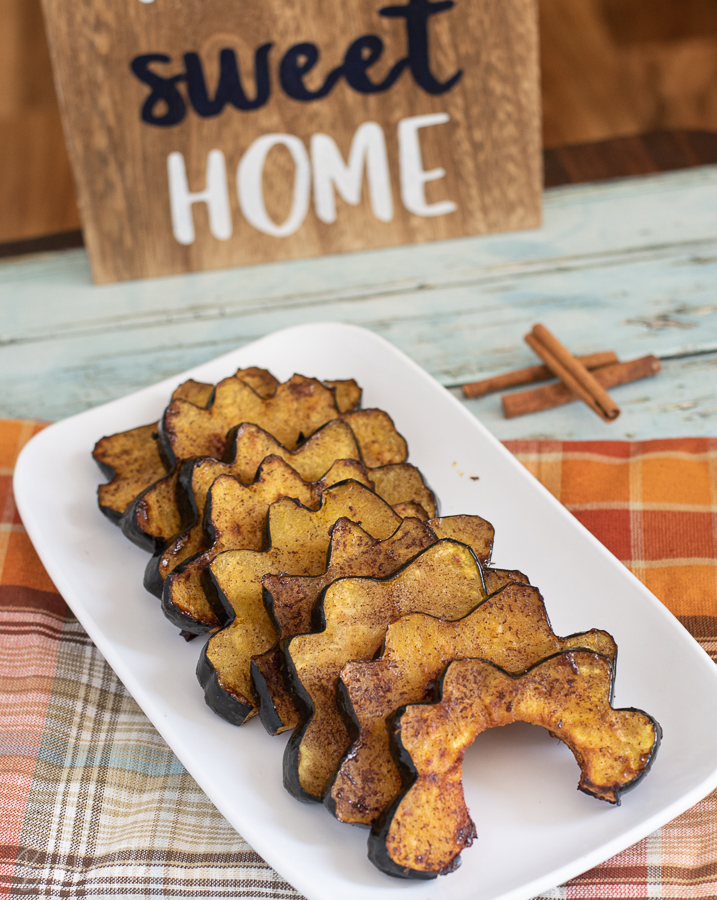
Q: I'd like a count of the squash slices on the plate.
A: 9